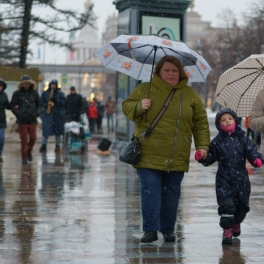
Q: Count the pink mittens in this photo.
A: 2